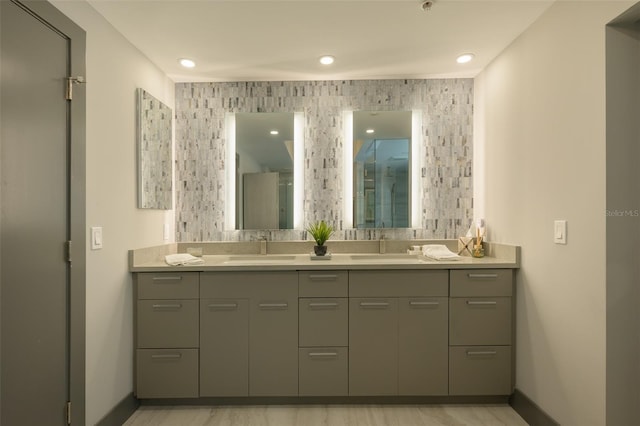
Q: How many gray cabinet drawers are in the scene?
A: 9